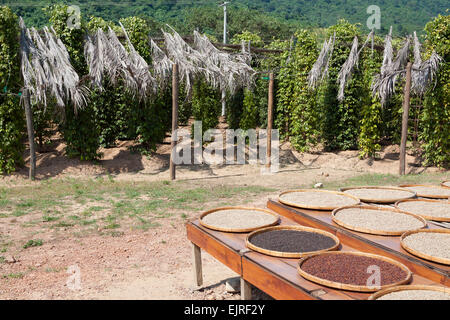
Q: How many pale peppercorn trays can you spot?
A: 9